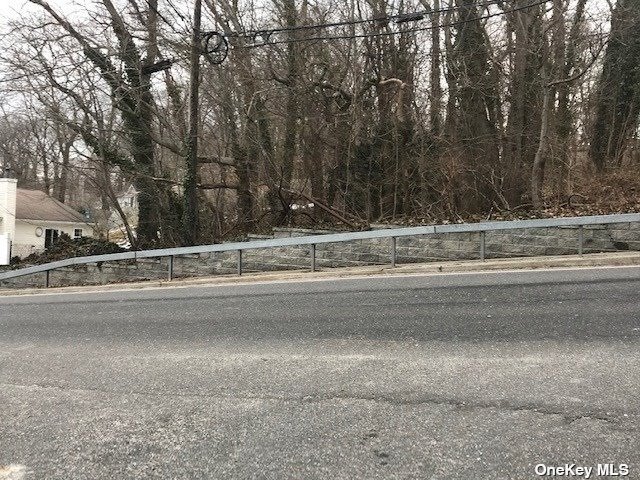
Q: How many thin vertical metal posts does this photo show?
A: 7